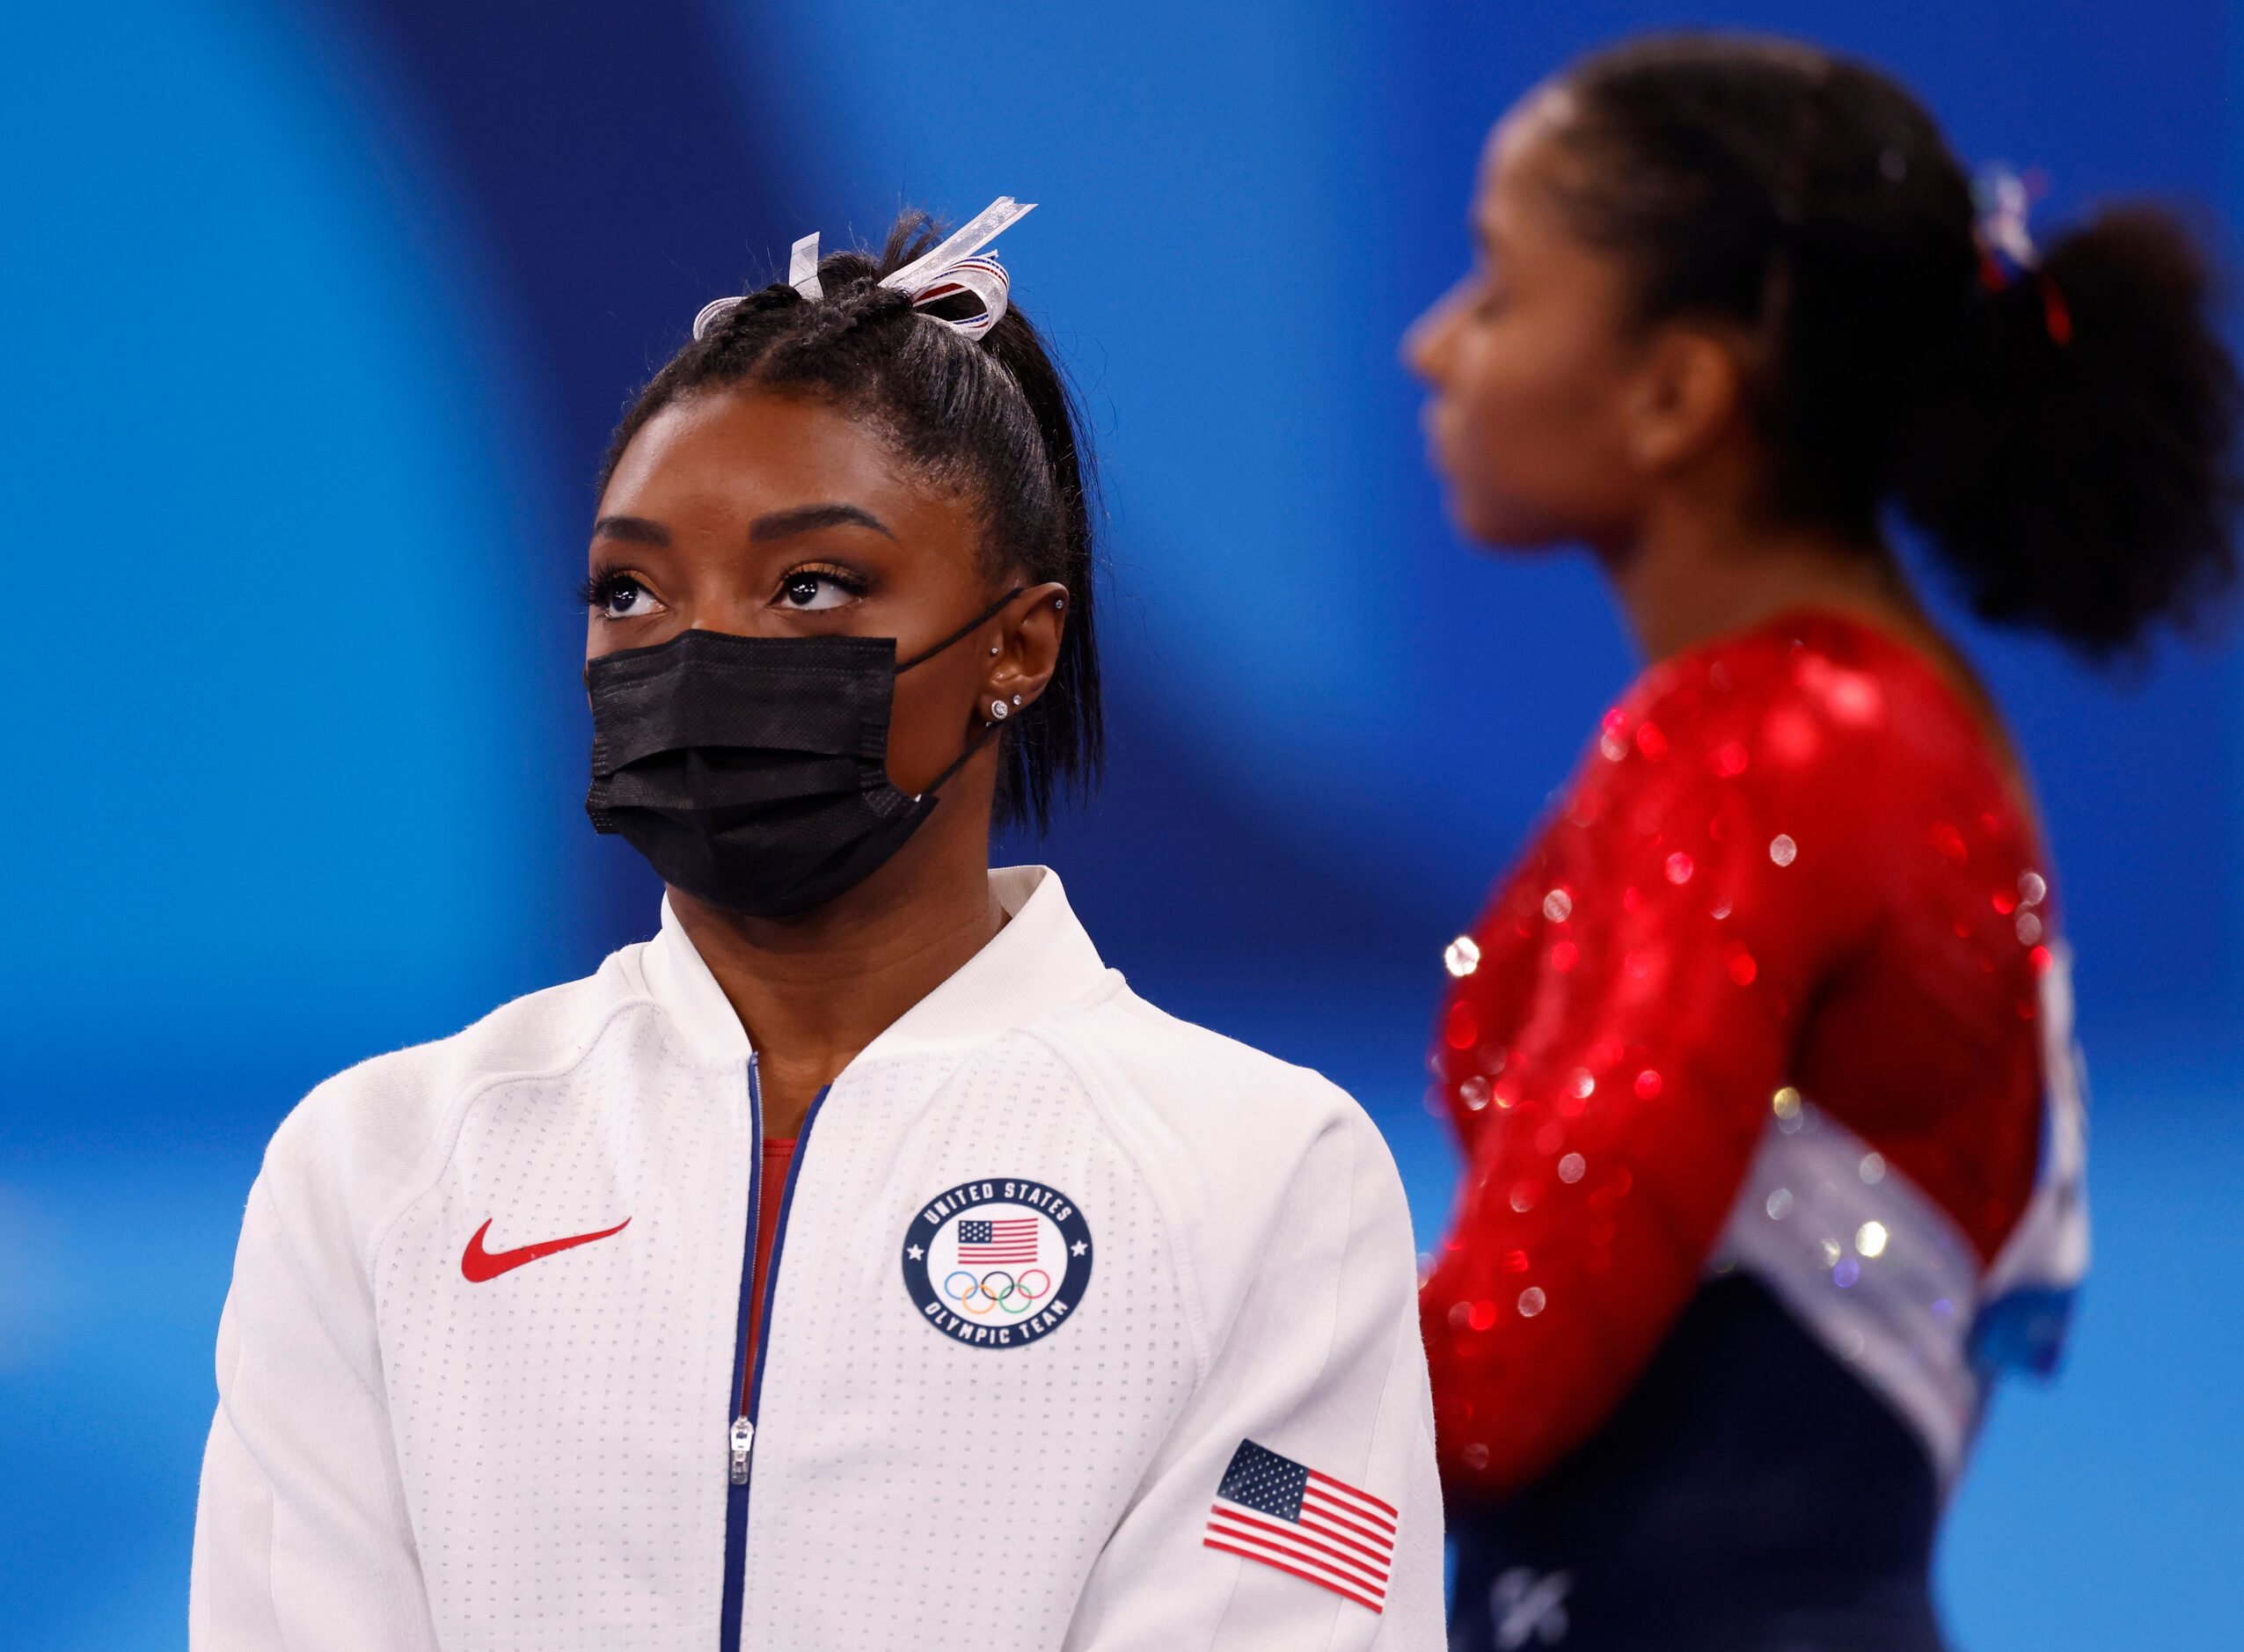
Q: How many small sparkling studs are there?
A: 4